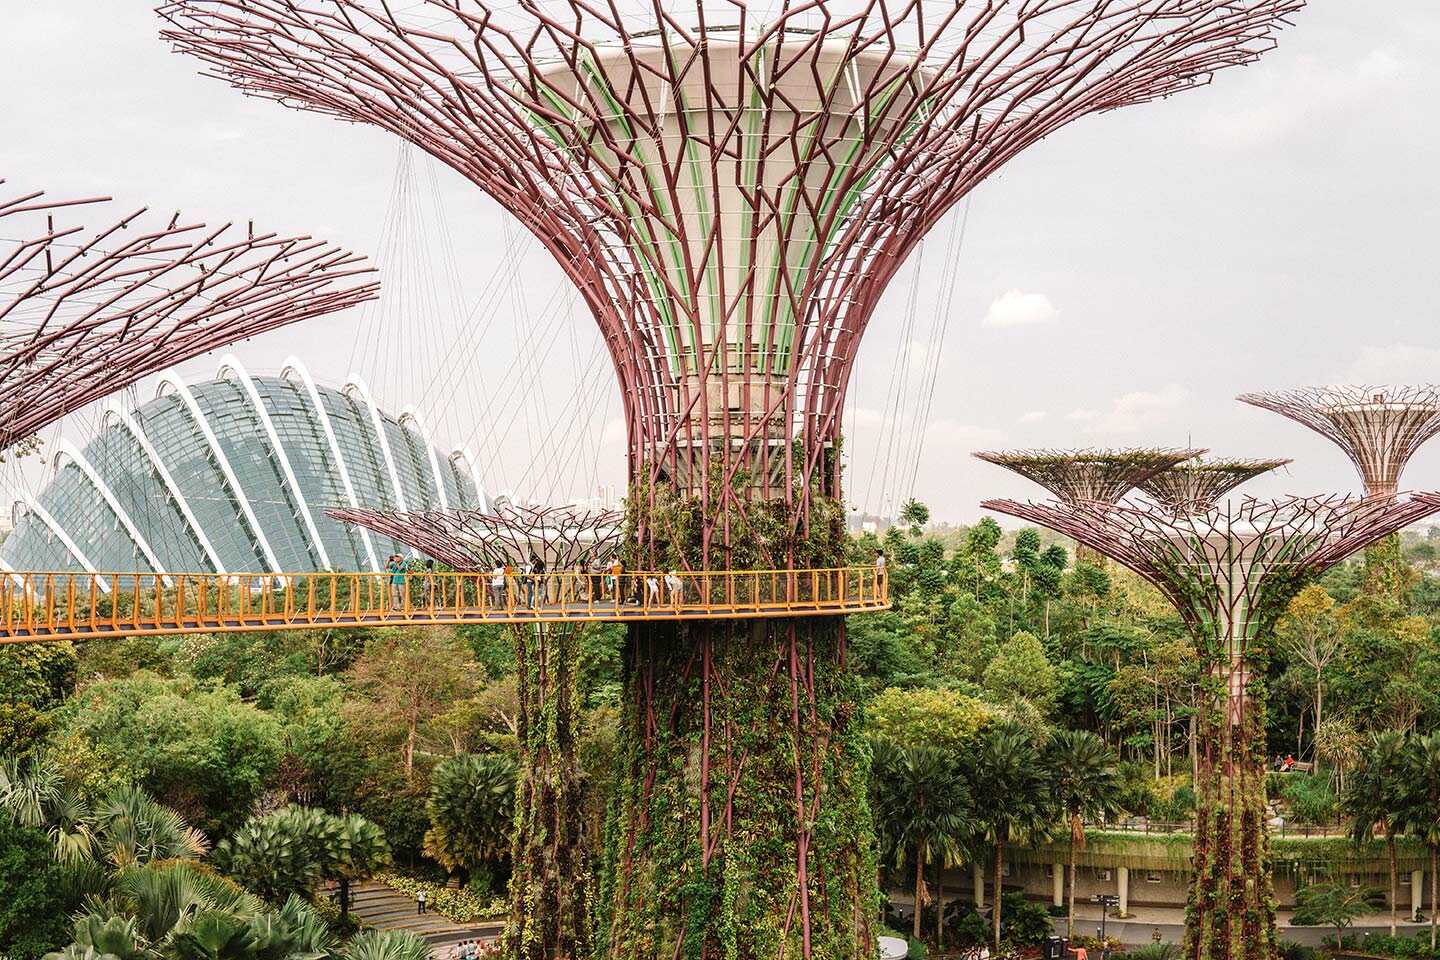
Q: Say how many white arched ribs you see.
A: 11